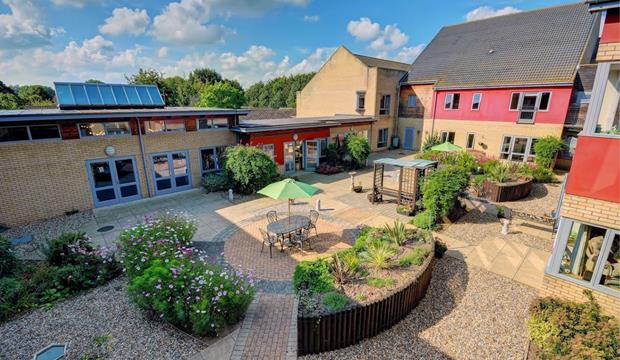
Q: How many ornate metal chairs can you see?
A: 4